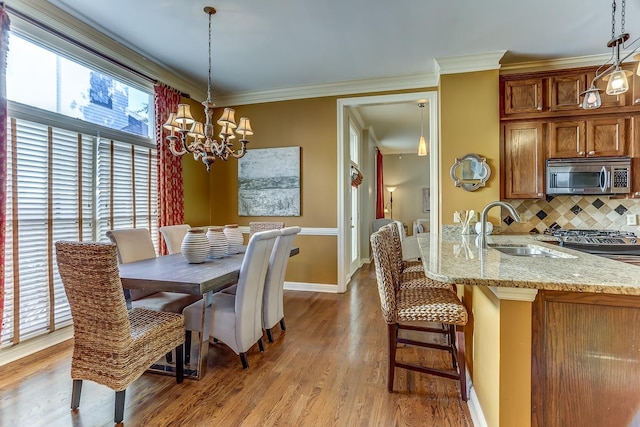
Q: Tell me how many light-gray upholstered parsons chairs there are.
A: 4